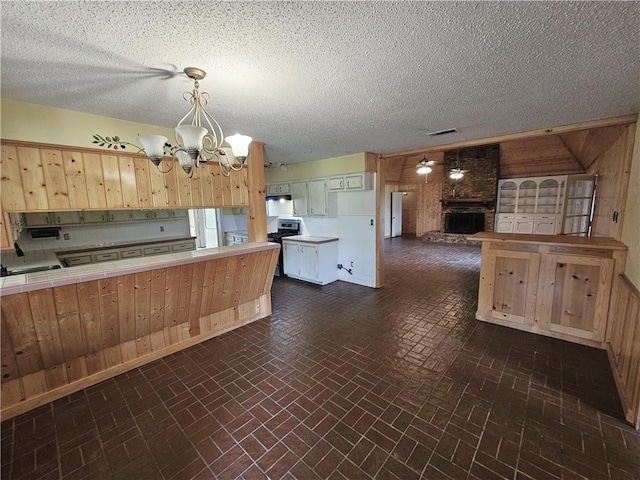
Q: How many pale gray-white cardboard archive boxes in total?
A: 0